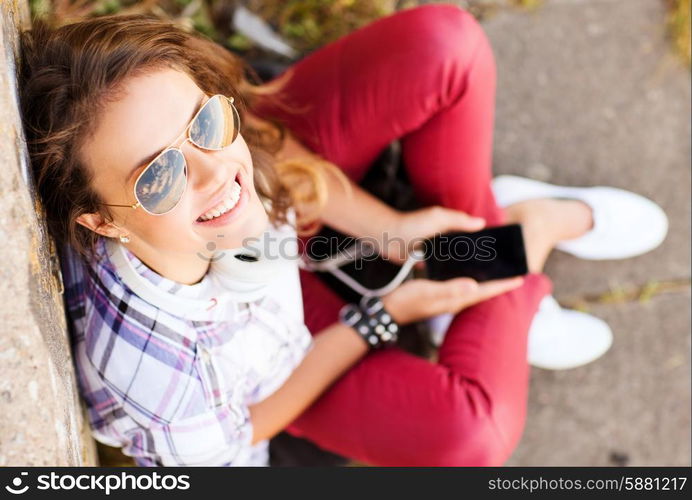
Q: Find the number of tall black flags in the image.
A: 0